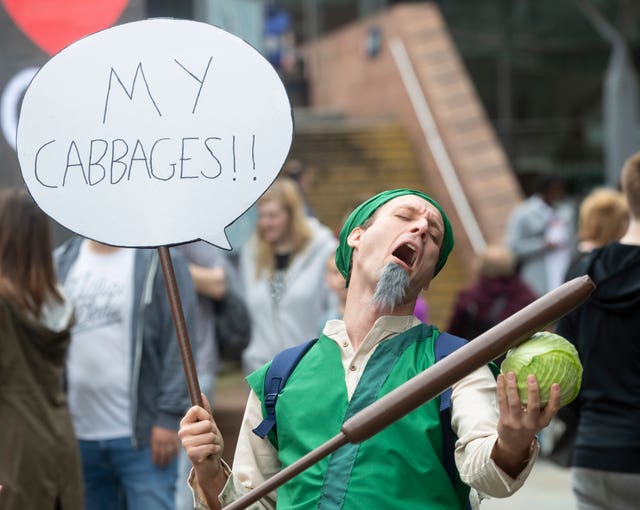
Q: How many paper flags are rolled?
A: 0